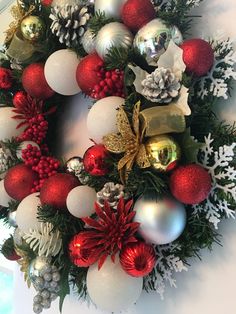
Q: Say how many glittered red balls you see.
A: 7